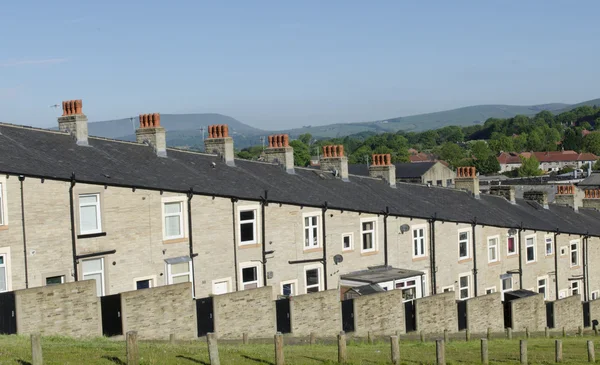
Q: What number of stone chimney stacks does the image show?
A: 11